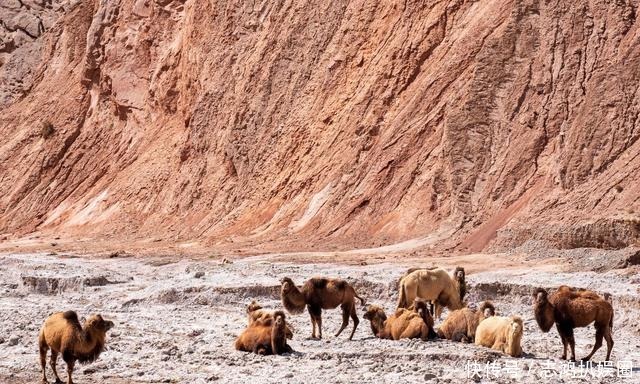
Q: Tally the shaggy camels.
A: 11